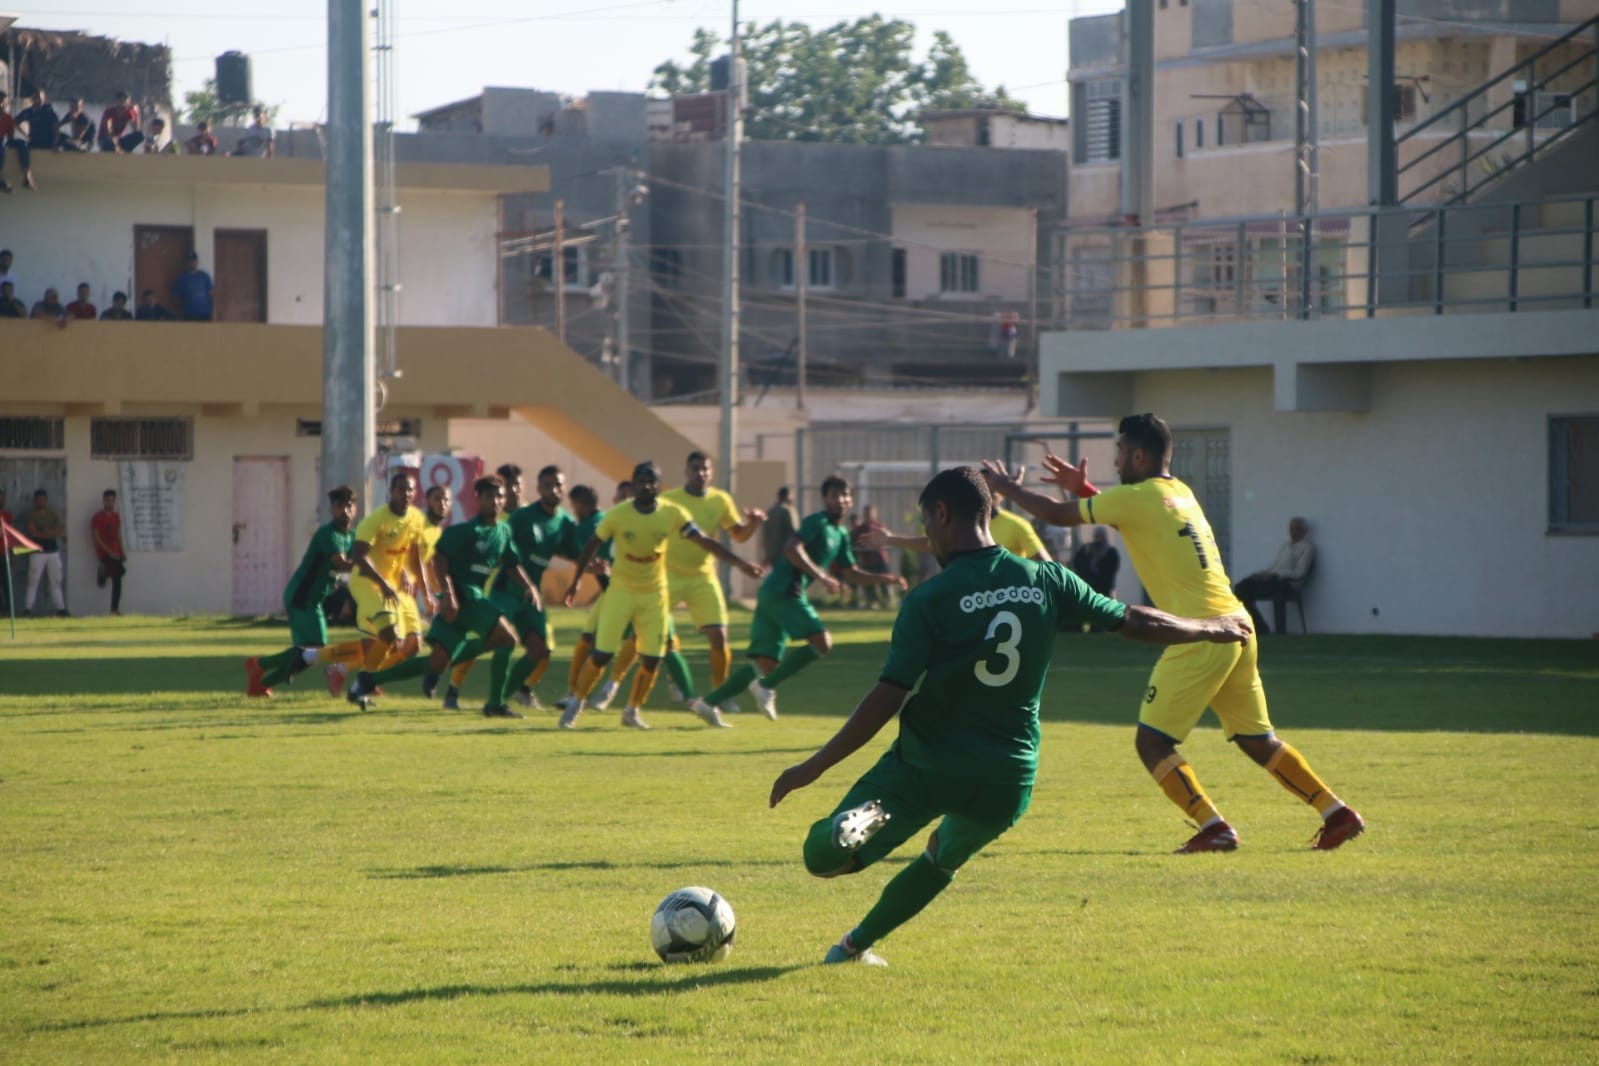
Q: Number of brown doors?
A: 2